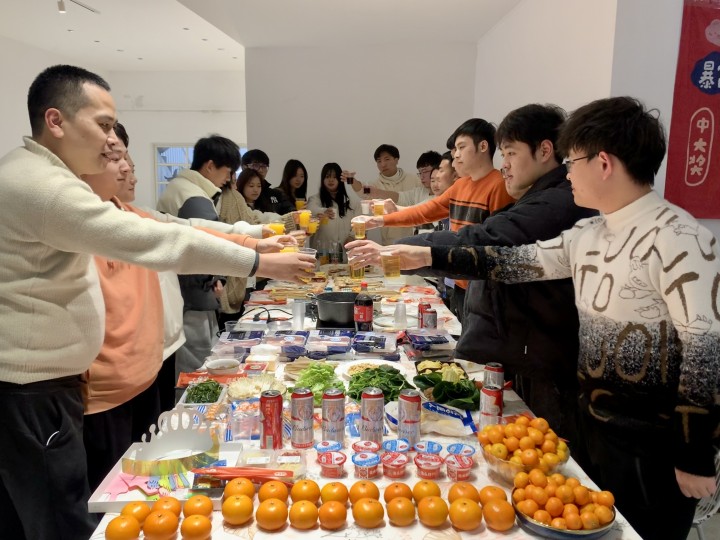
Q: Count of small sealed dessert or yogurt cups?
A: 10